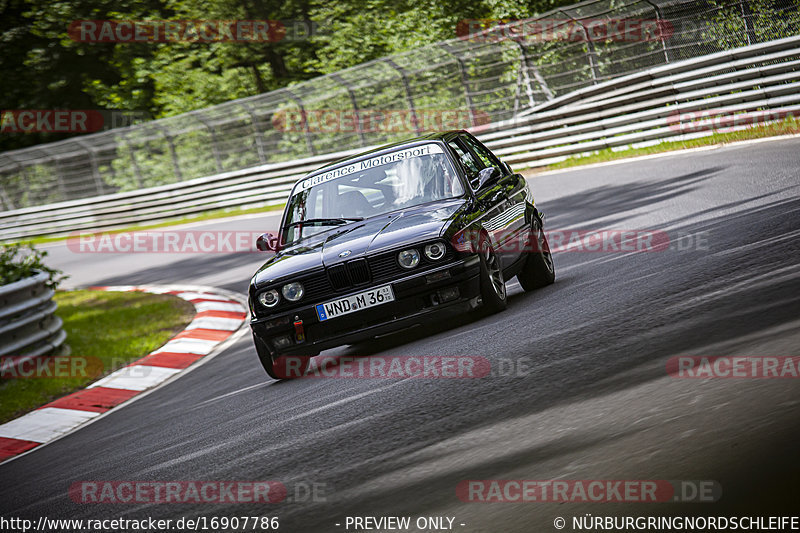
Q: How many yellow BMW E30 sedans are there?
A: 0